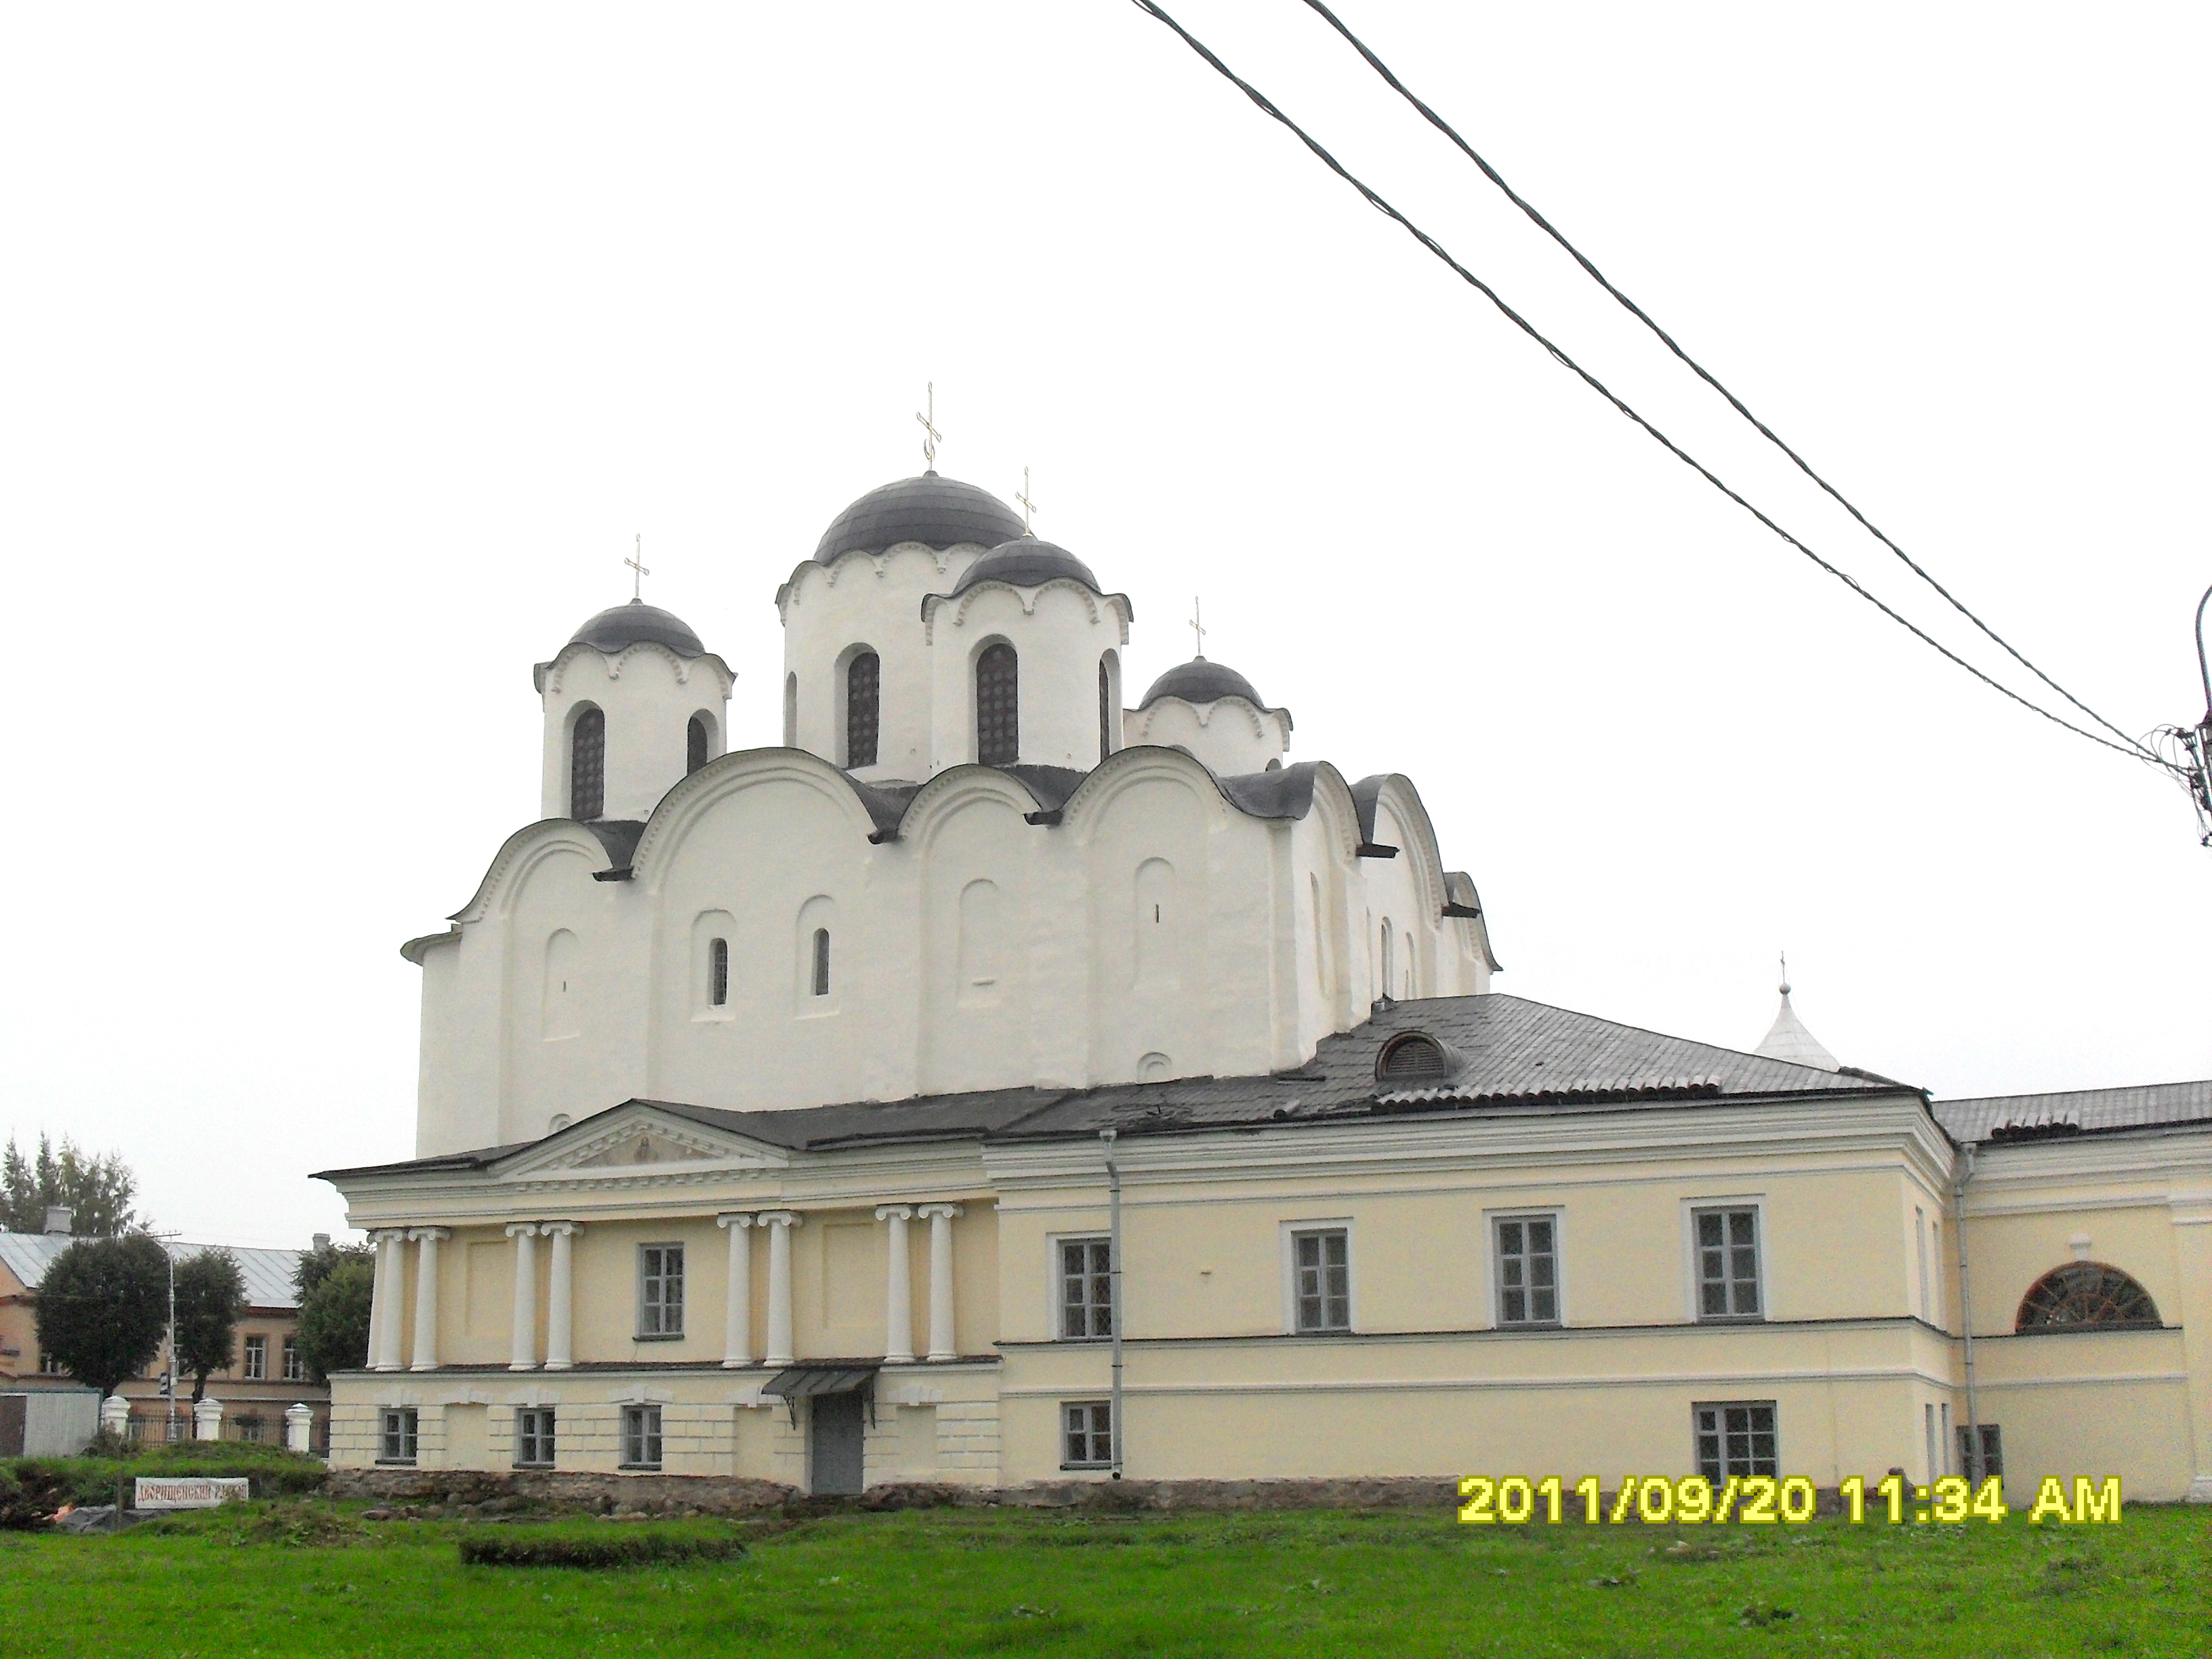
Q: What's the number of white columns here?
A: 8